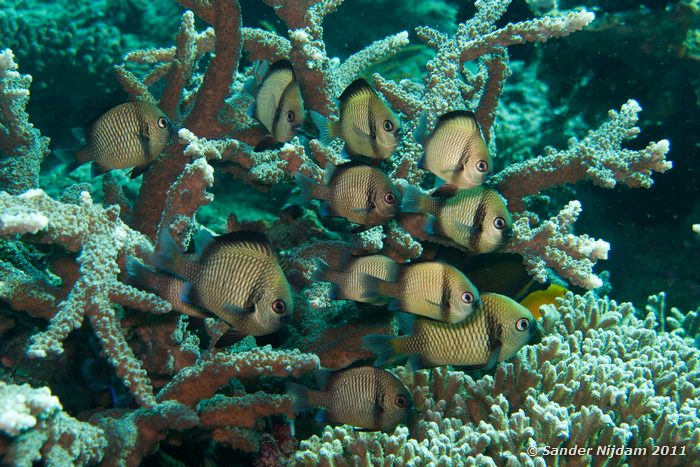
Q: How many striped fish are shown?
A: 12